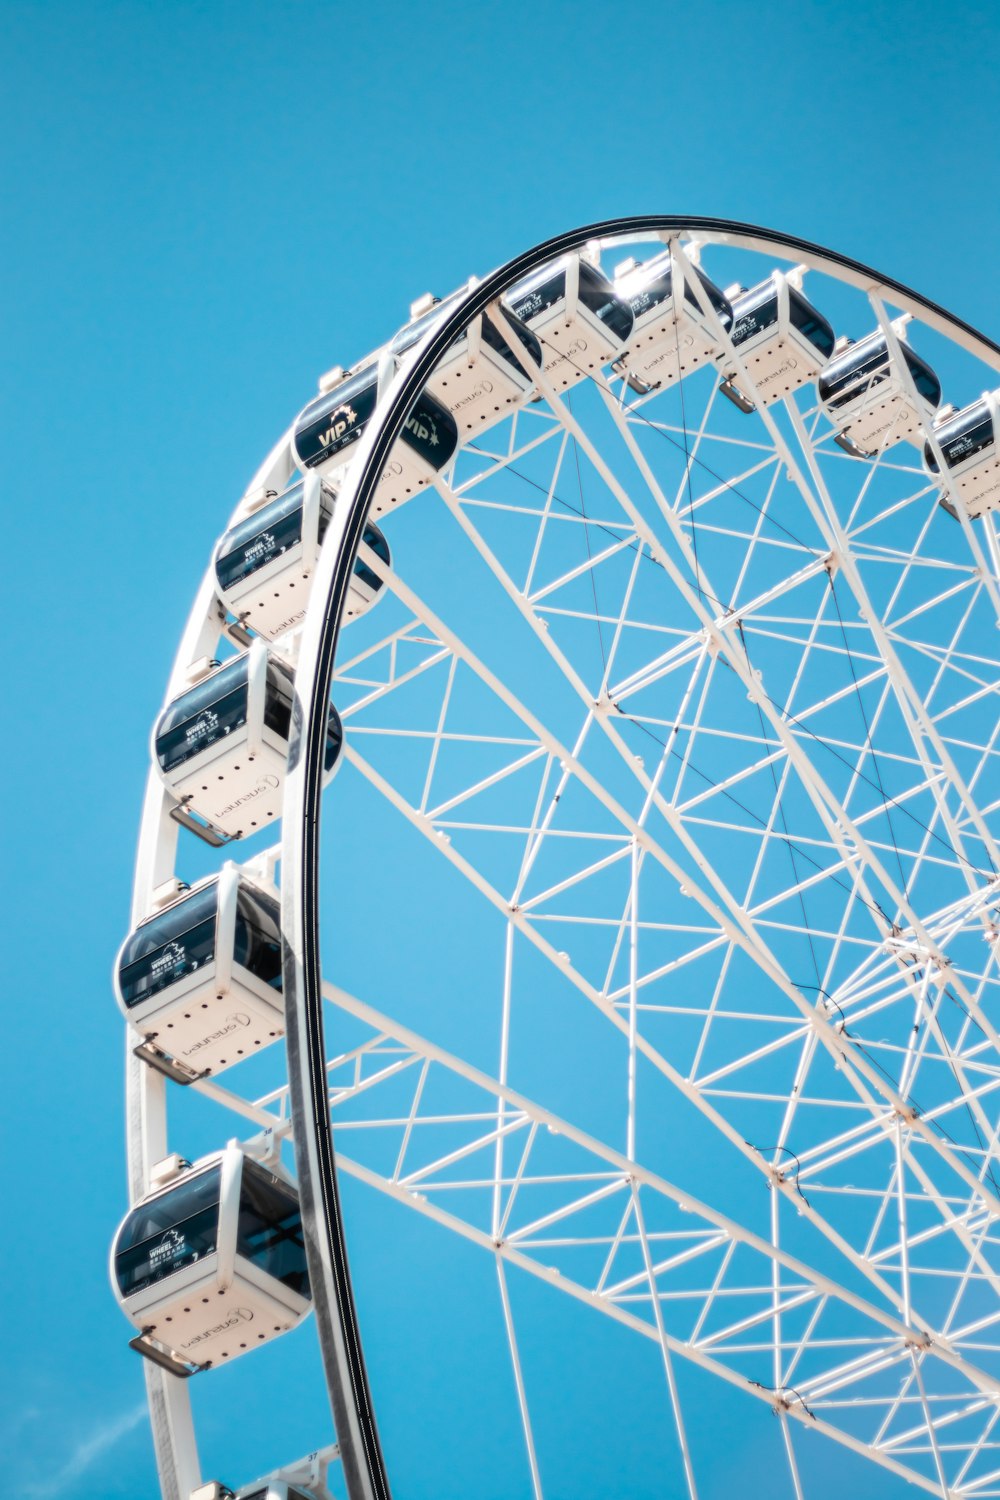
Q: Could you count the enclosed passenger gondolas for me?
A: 12